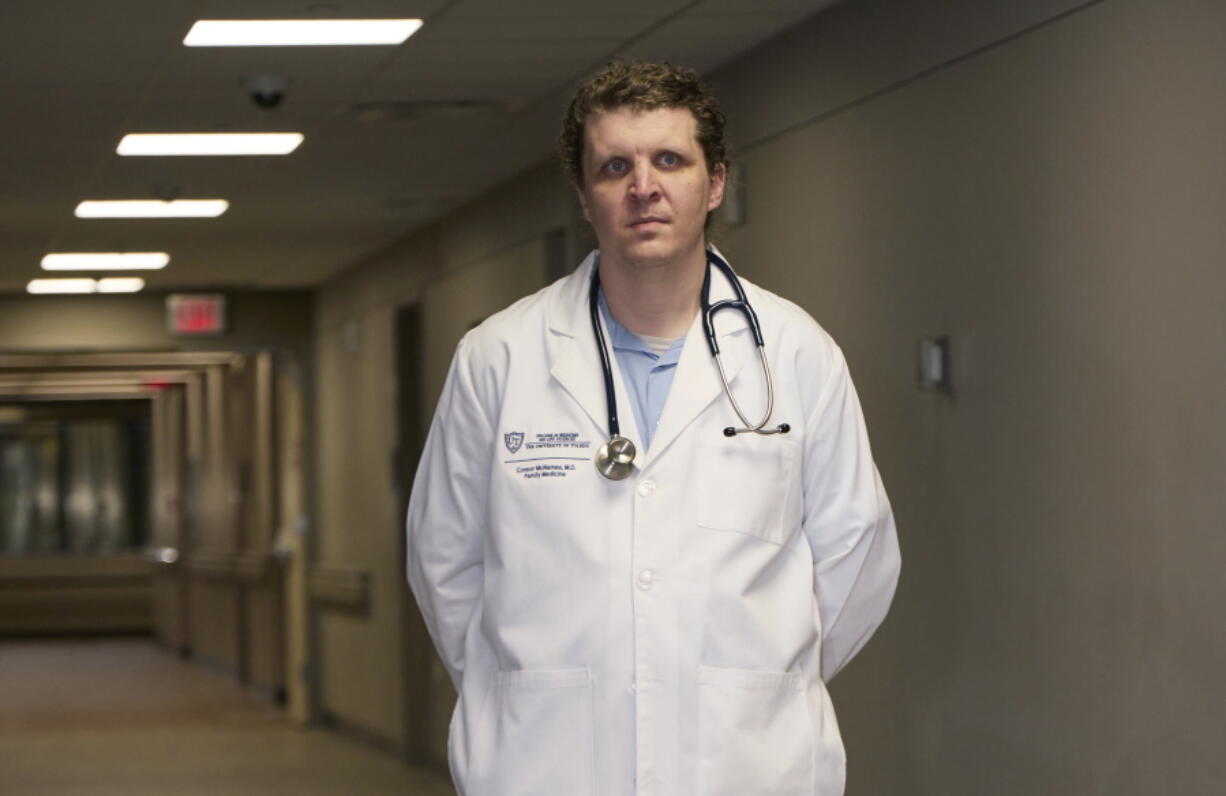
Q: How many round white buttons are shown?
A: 2